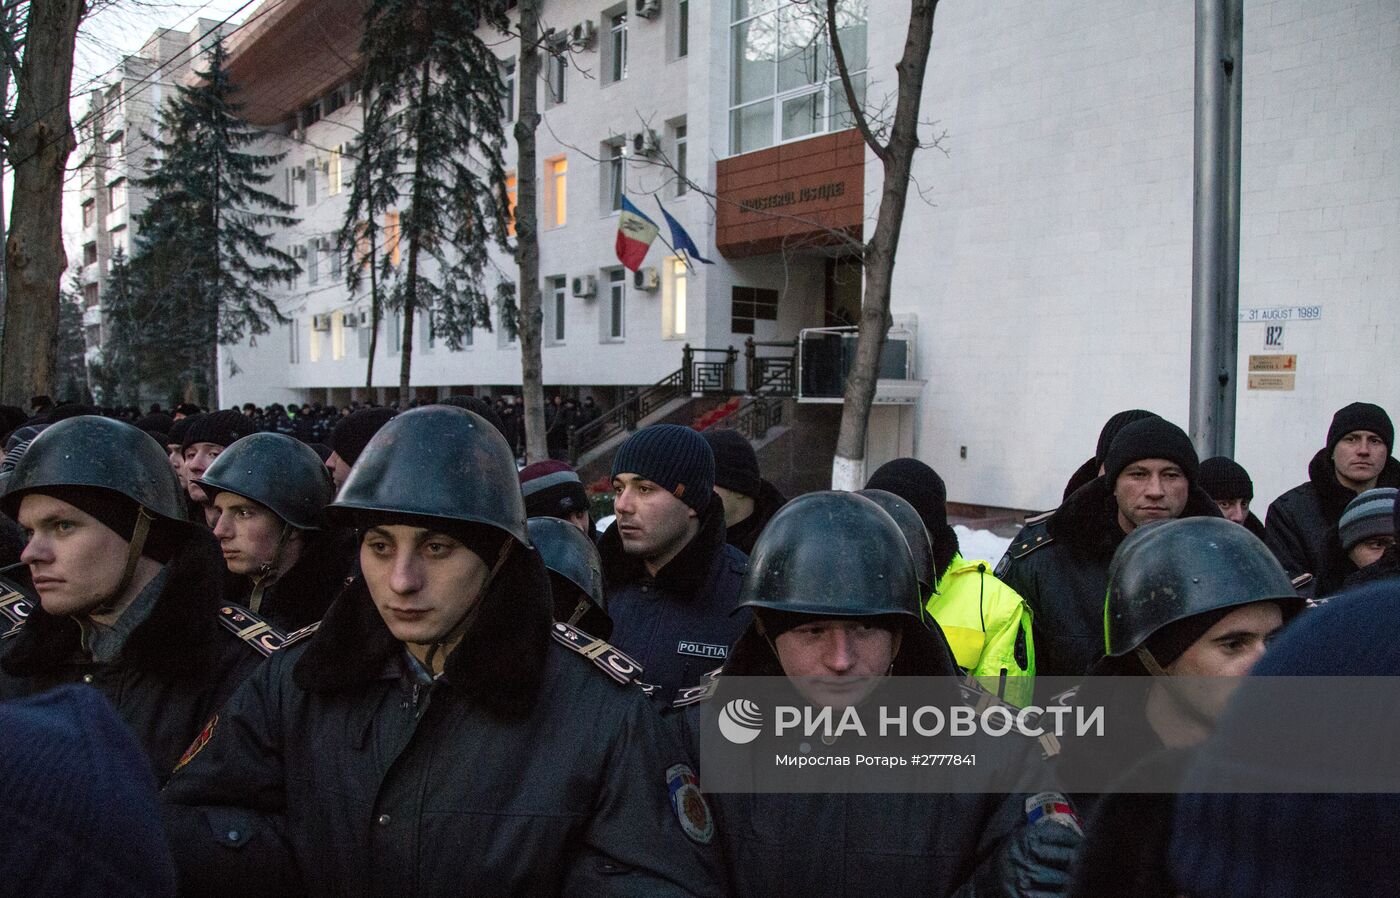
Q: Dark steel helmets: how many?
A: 7